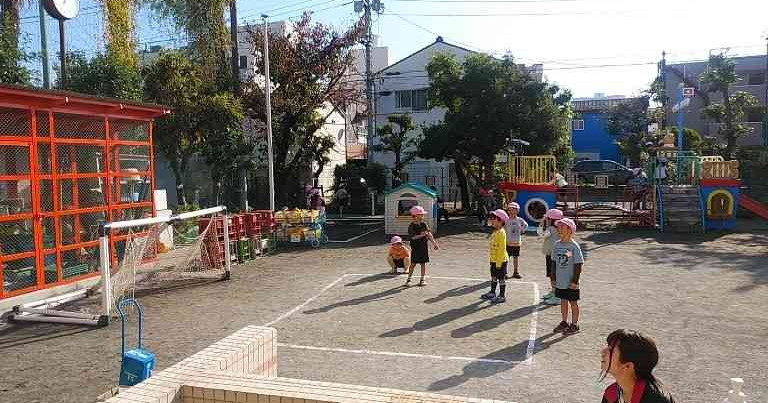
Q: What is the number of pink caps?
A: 6